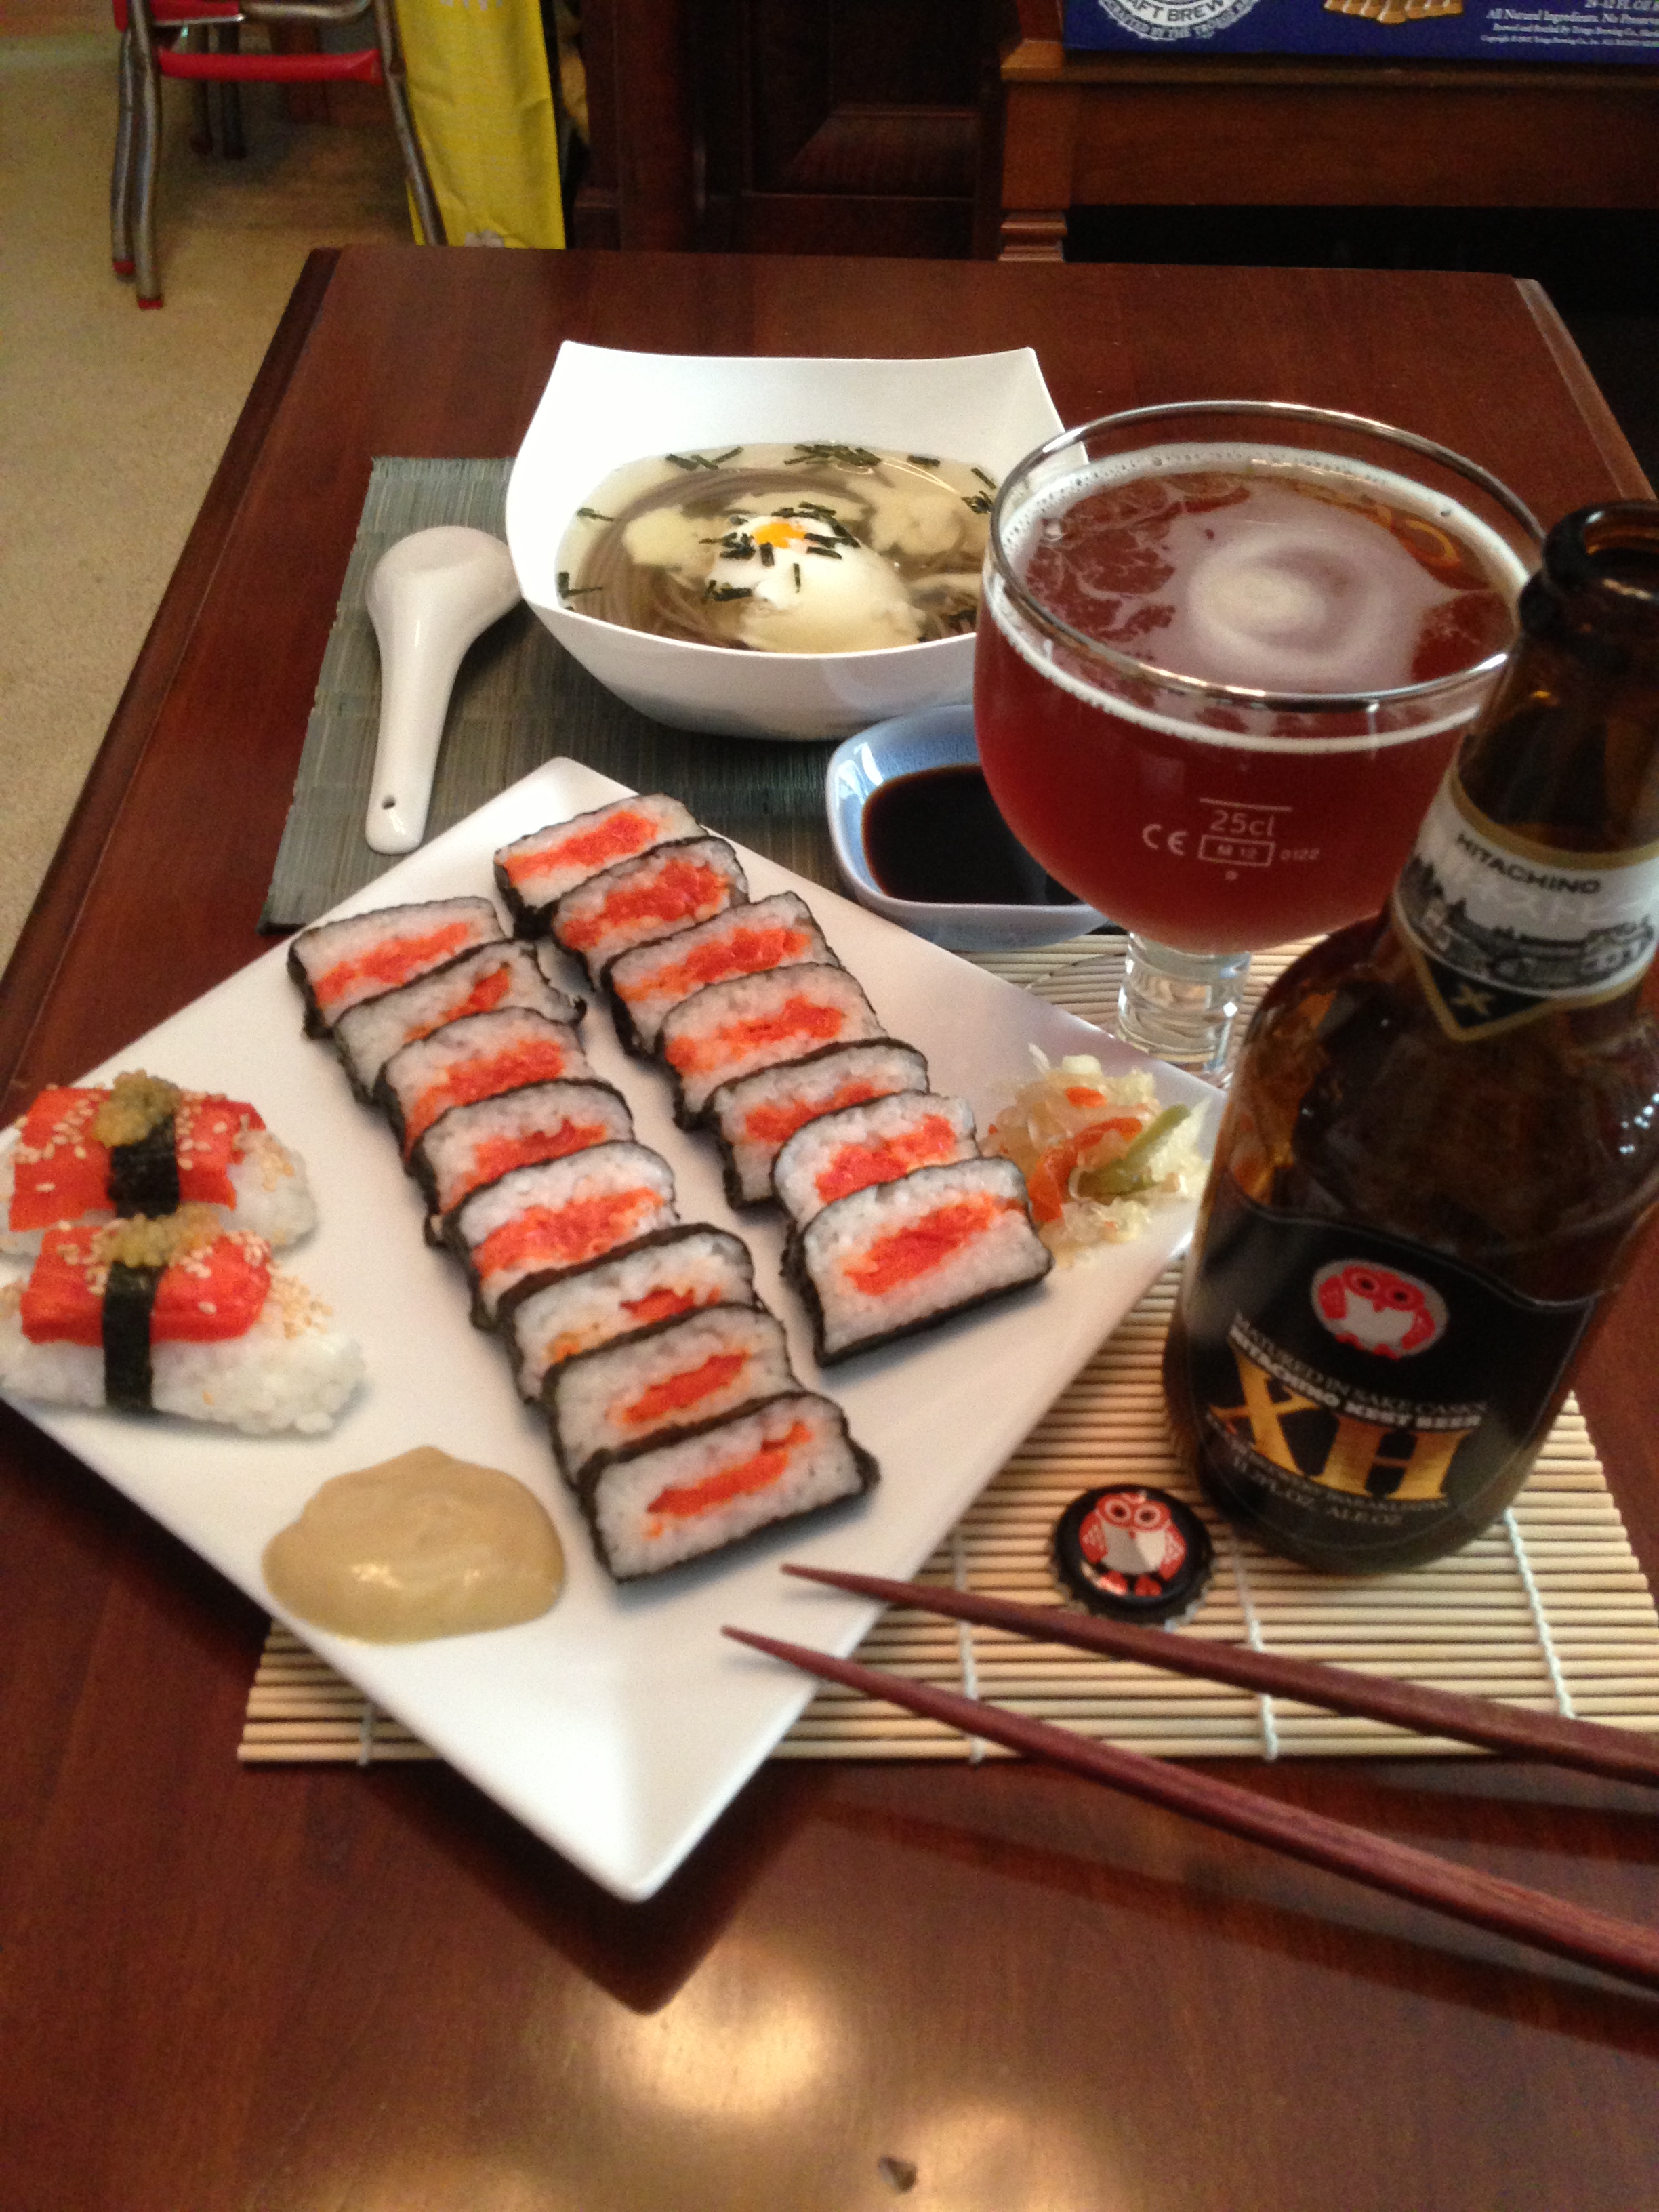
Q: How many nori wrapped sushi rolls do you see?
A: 15